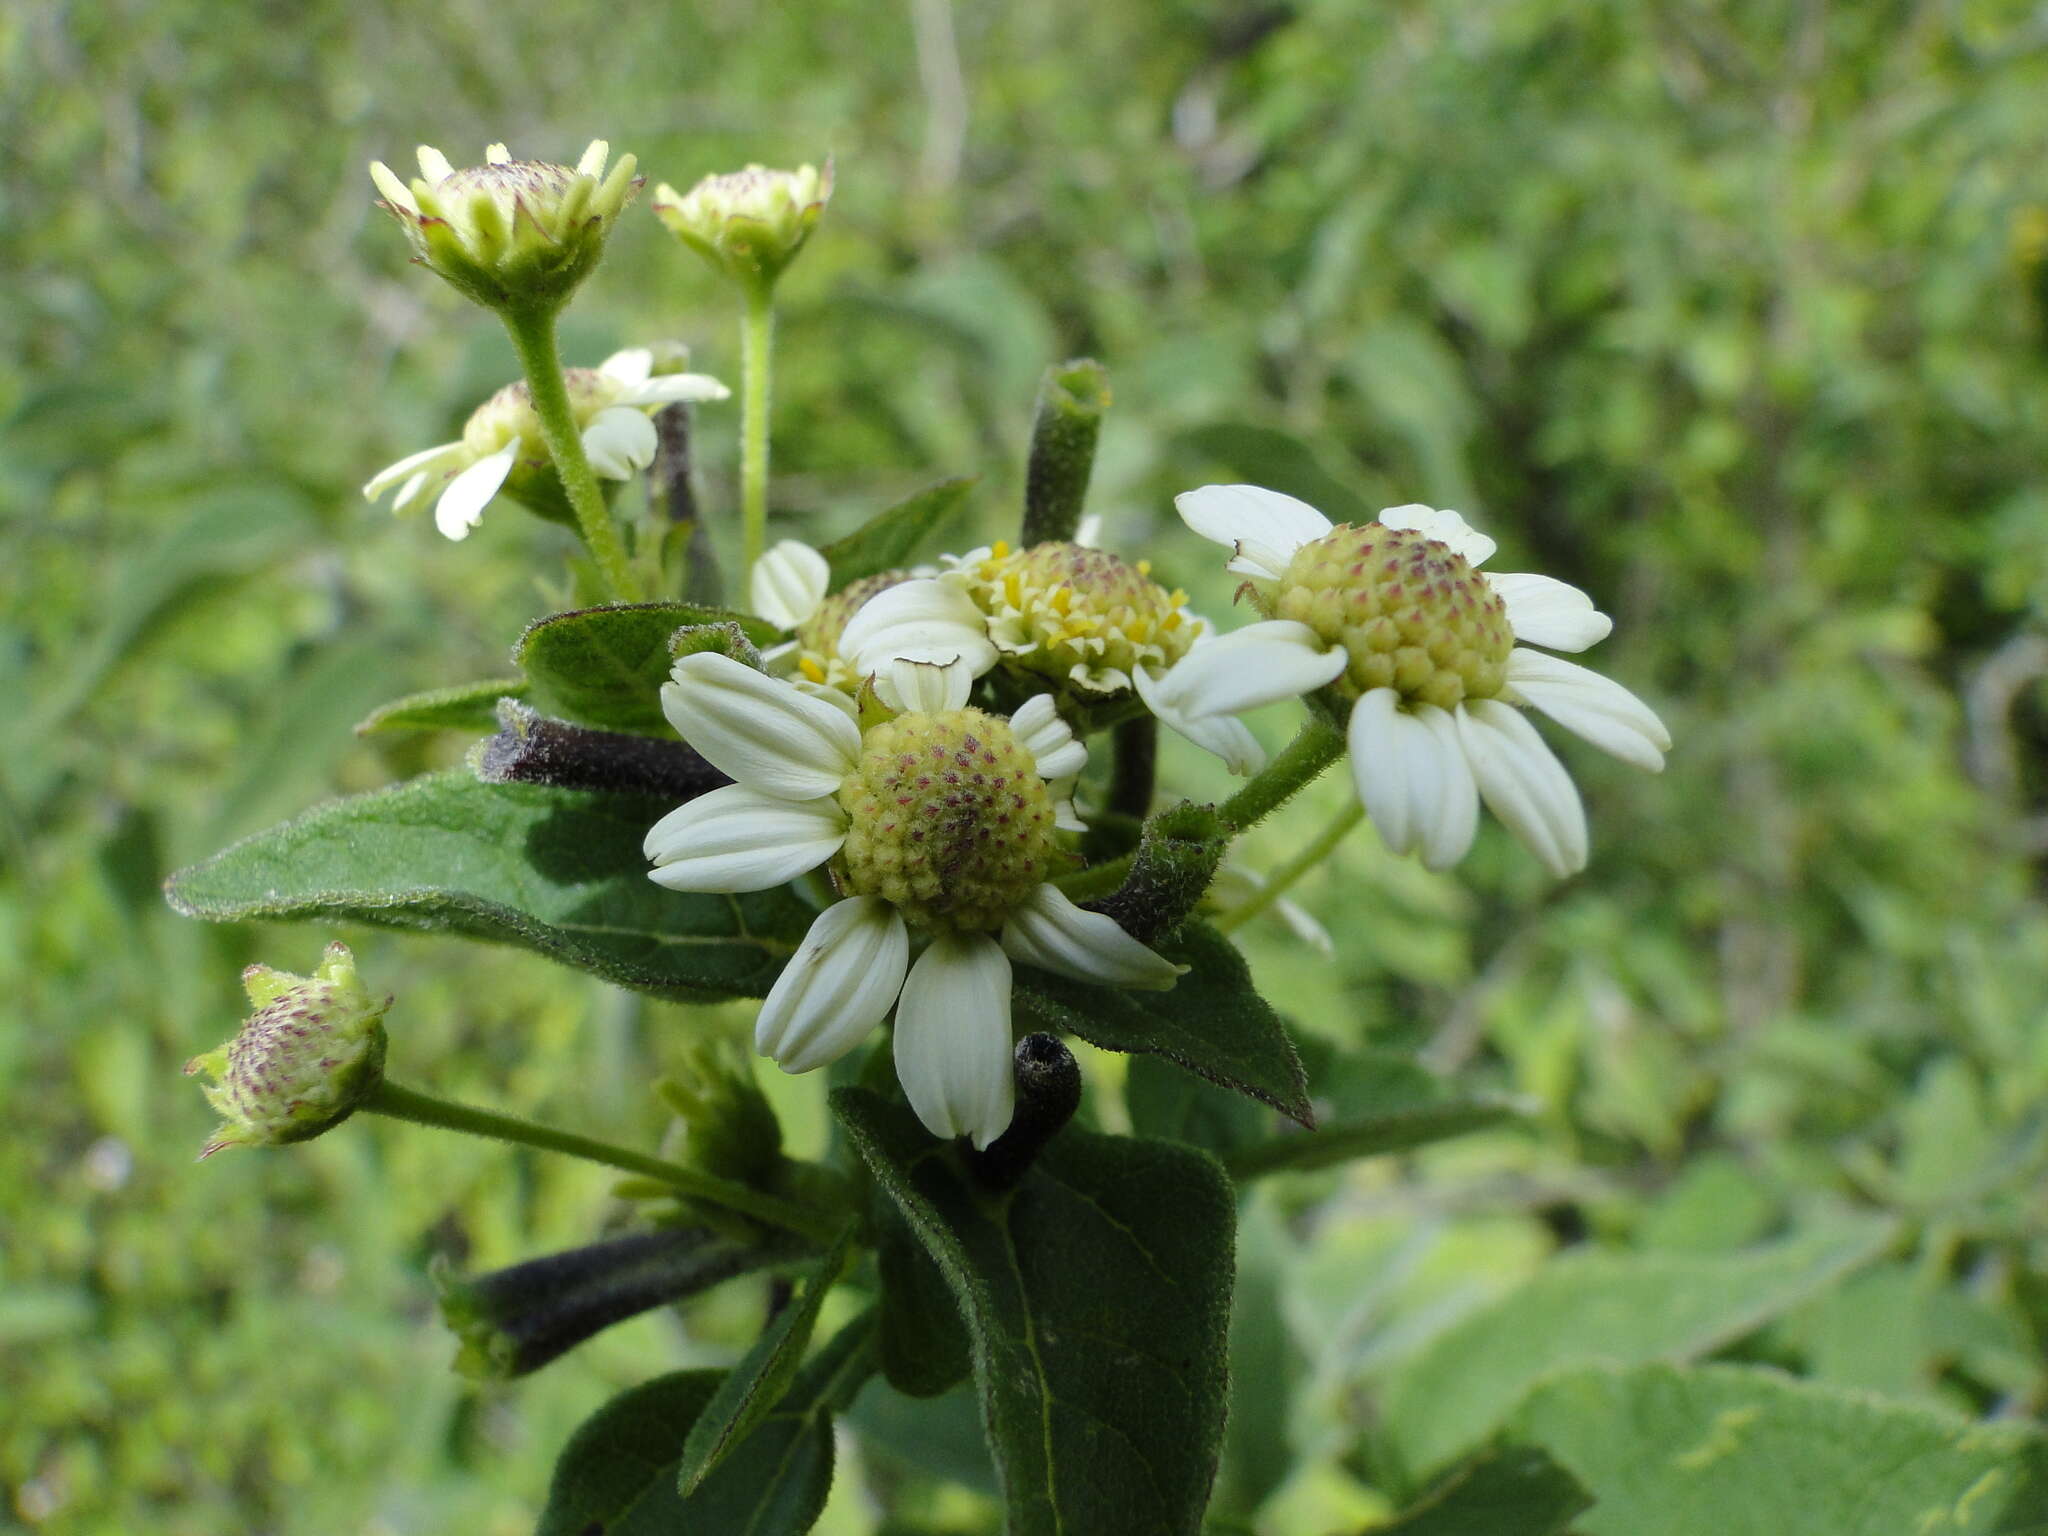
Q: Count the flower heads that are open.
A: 5